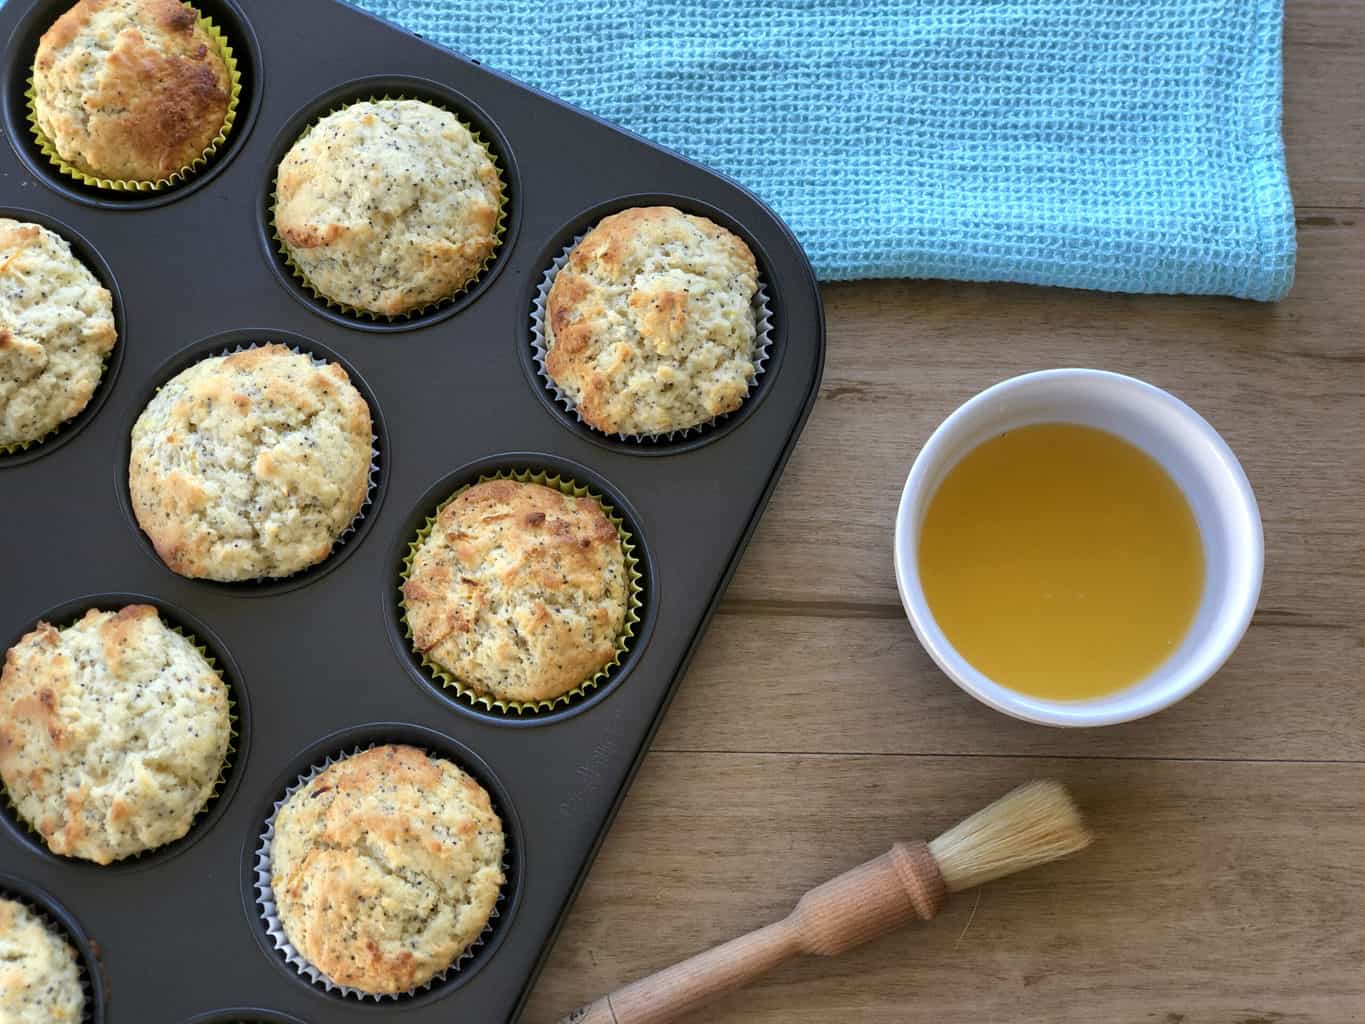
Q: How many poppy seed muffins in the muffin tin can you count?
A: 9